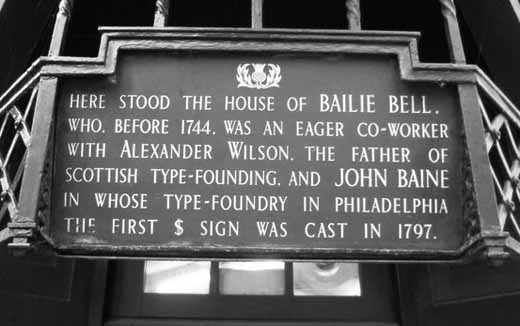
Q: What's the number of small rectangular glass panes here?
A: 3